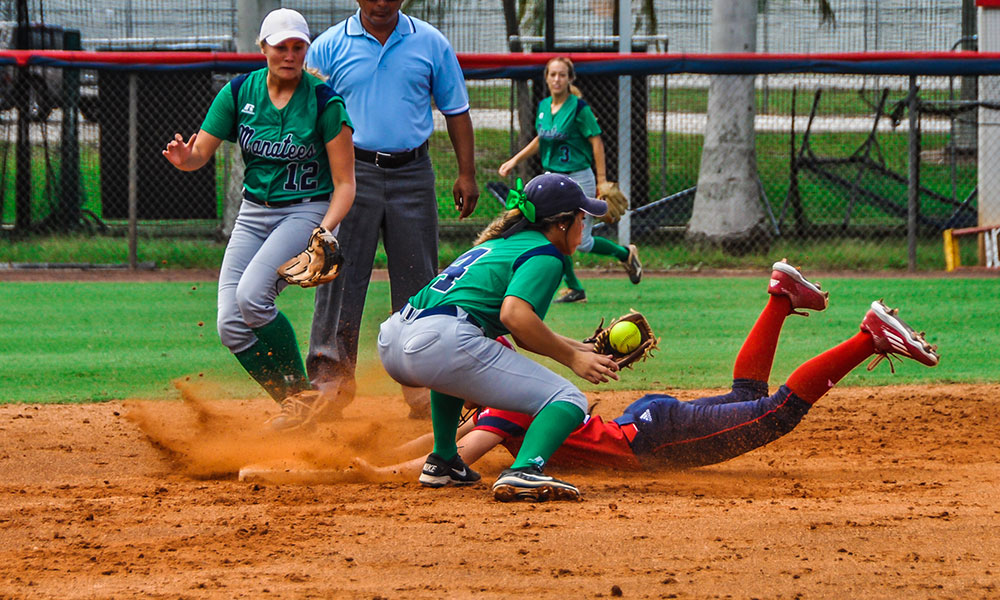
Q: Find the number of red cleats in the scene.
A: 2